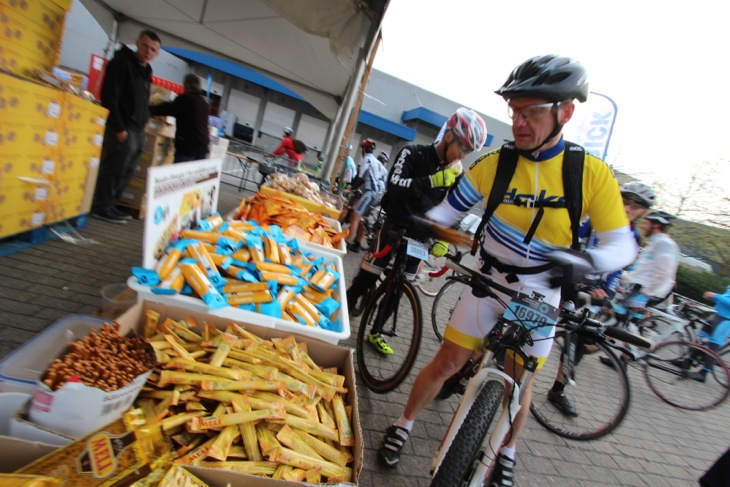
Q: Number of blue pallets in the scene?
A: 1